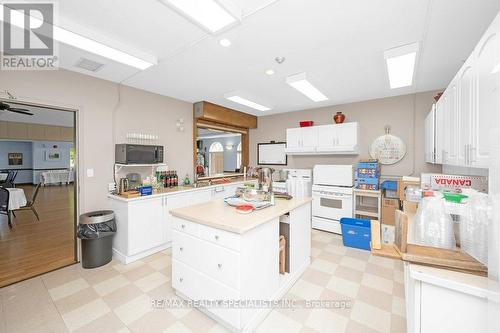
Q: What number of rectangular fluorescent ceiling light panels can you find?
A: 5